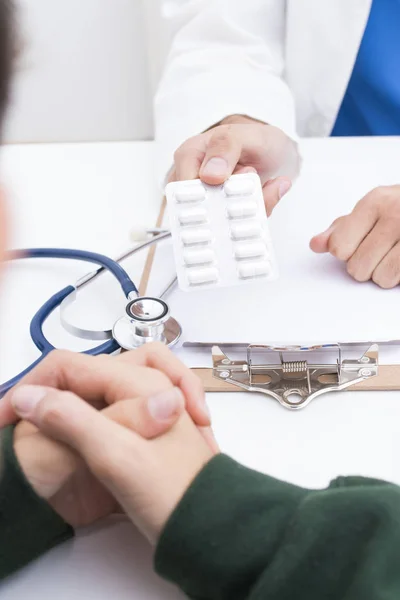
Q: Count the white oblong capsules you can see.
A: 10